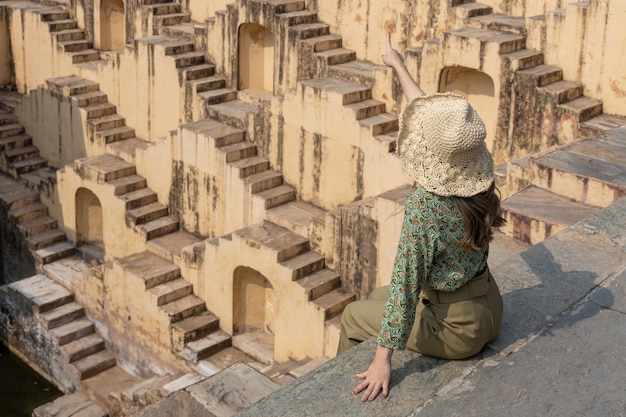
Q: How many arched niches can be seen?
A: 5